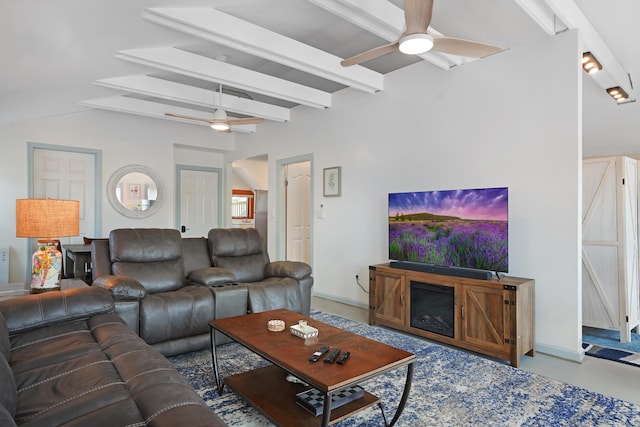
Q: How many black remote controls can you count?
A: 3